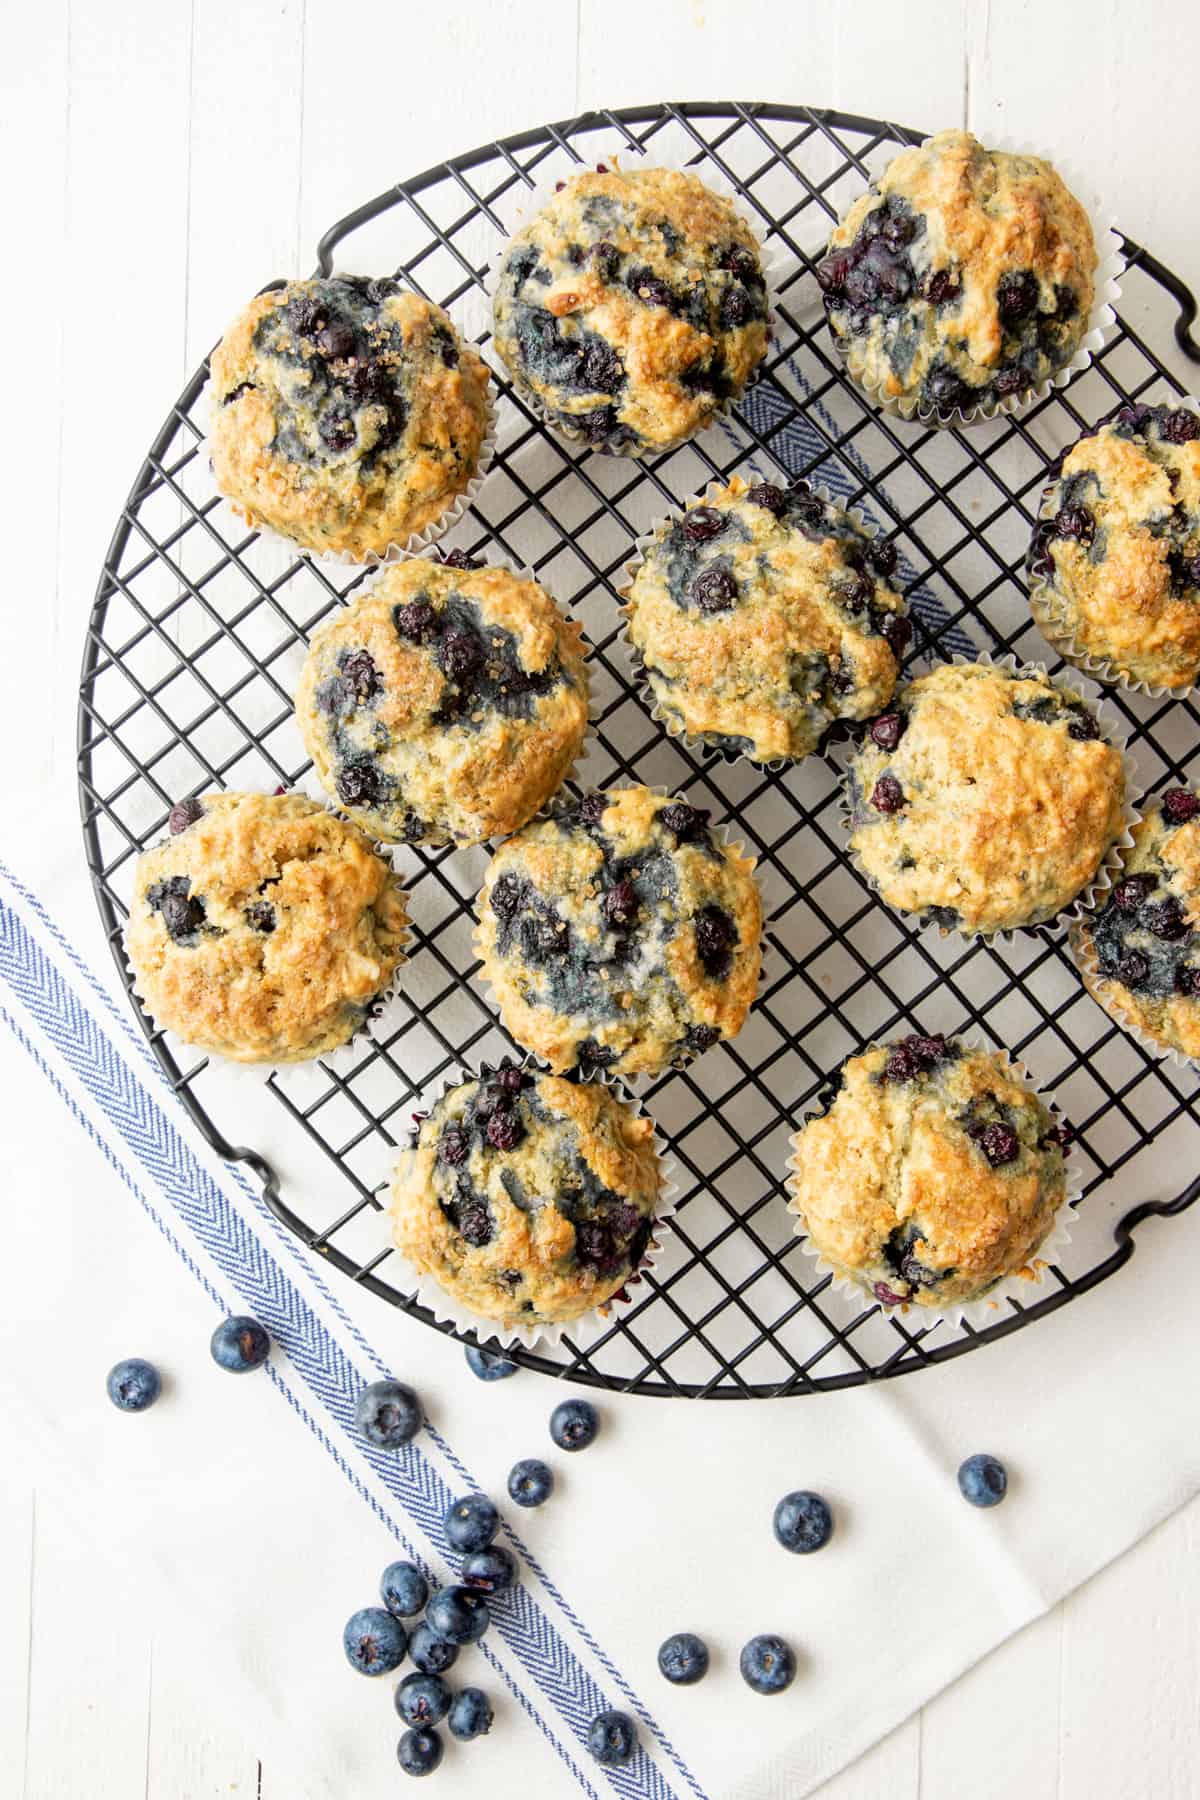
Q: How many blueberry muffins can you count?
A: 12